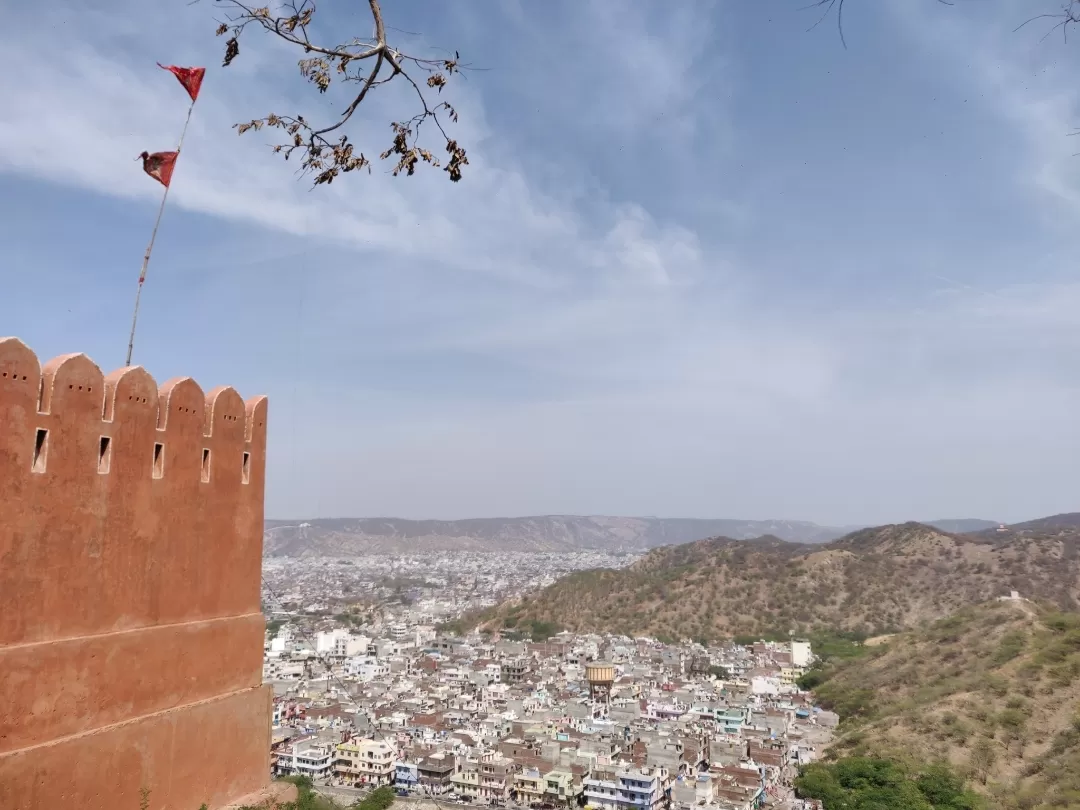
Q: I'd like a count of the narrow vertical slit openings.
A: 5